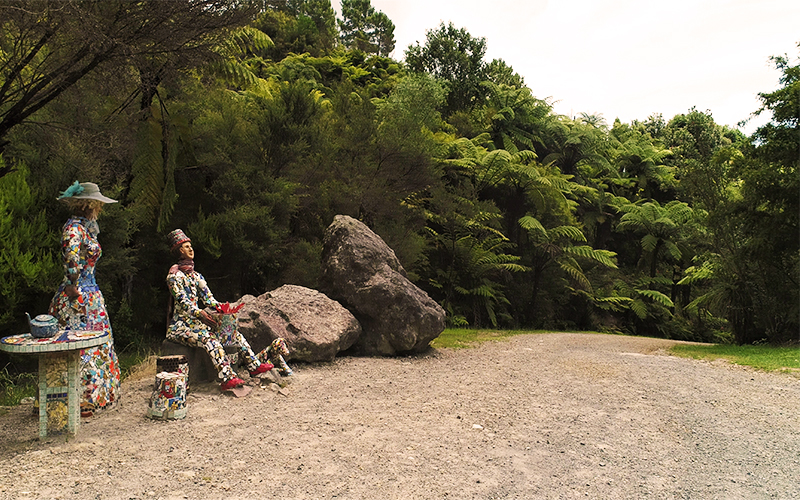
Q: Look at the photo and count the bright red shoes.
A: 2